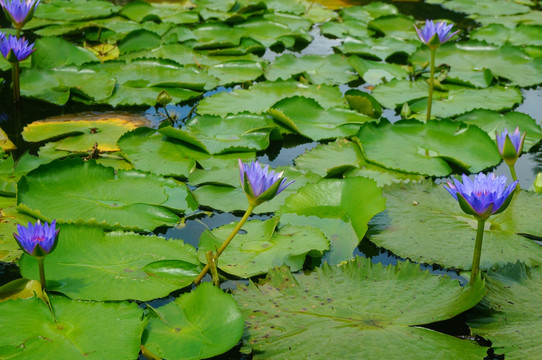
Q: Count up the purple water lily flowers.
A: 7